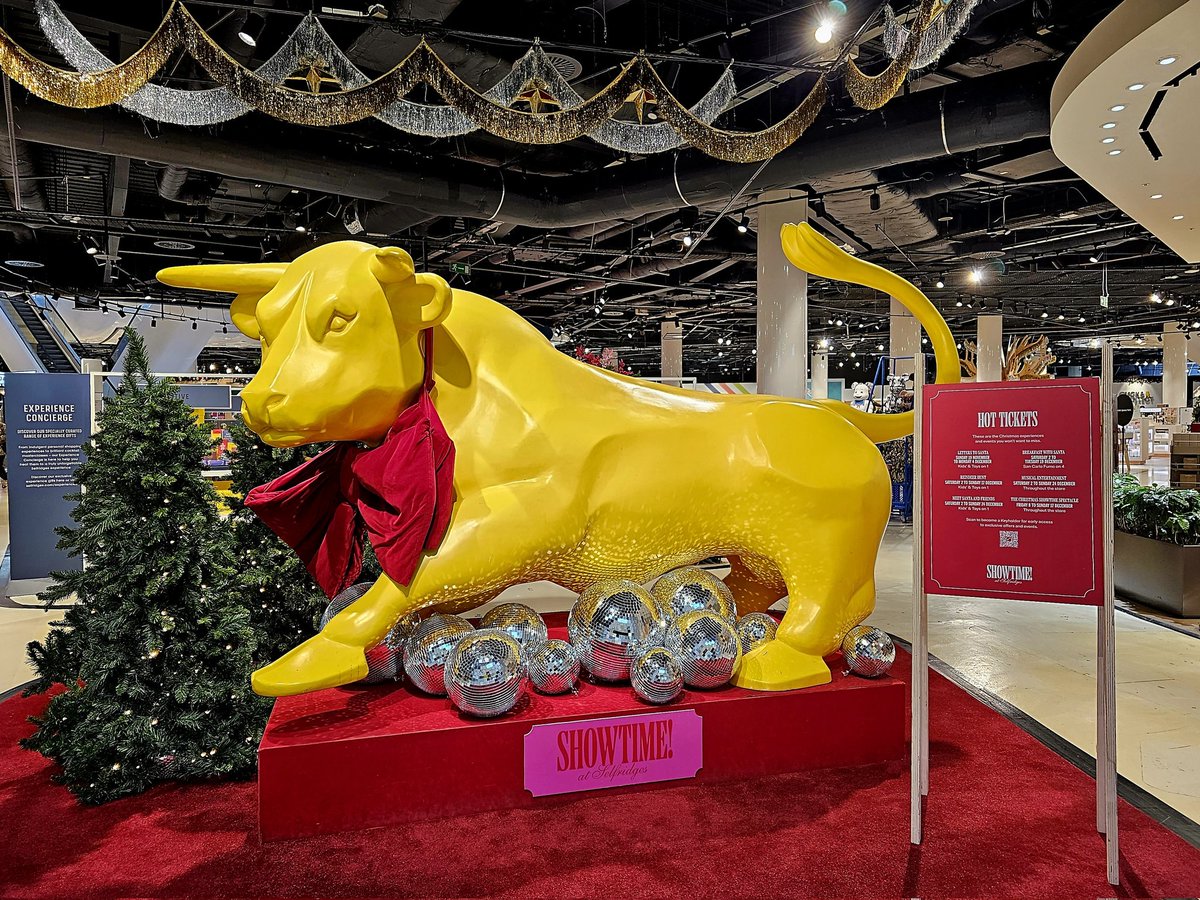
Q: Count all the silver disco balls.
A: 11